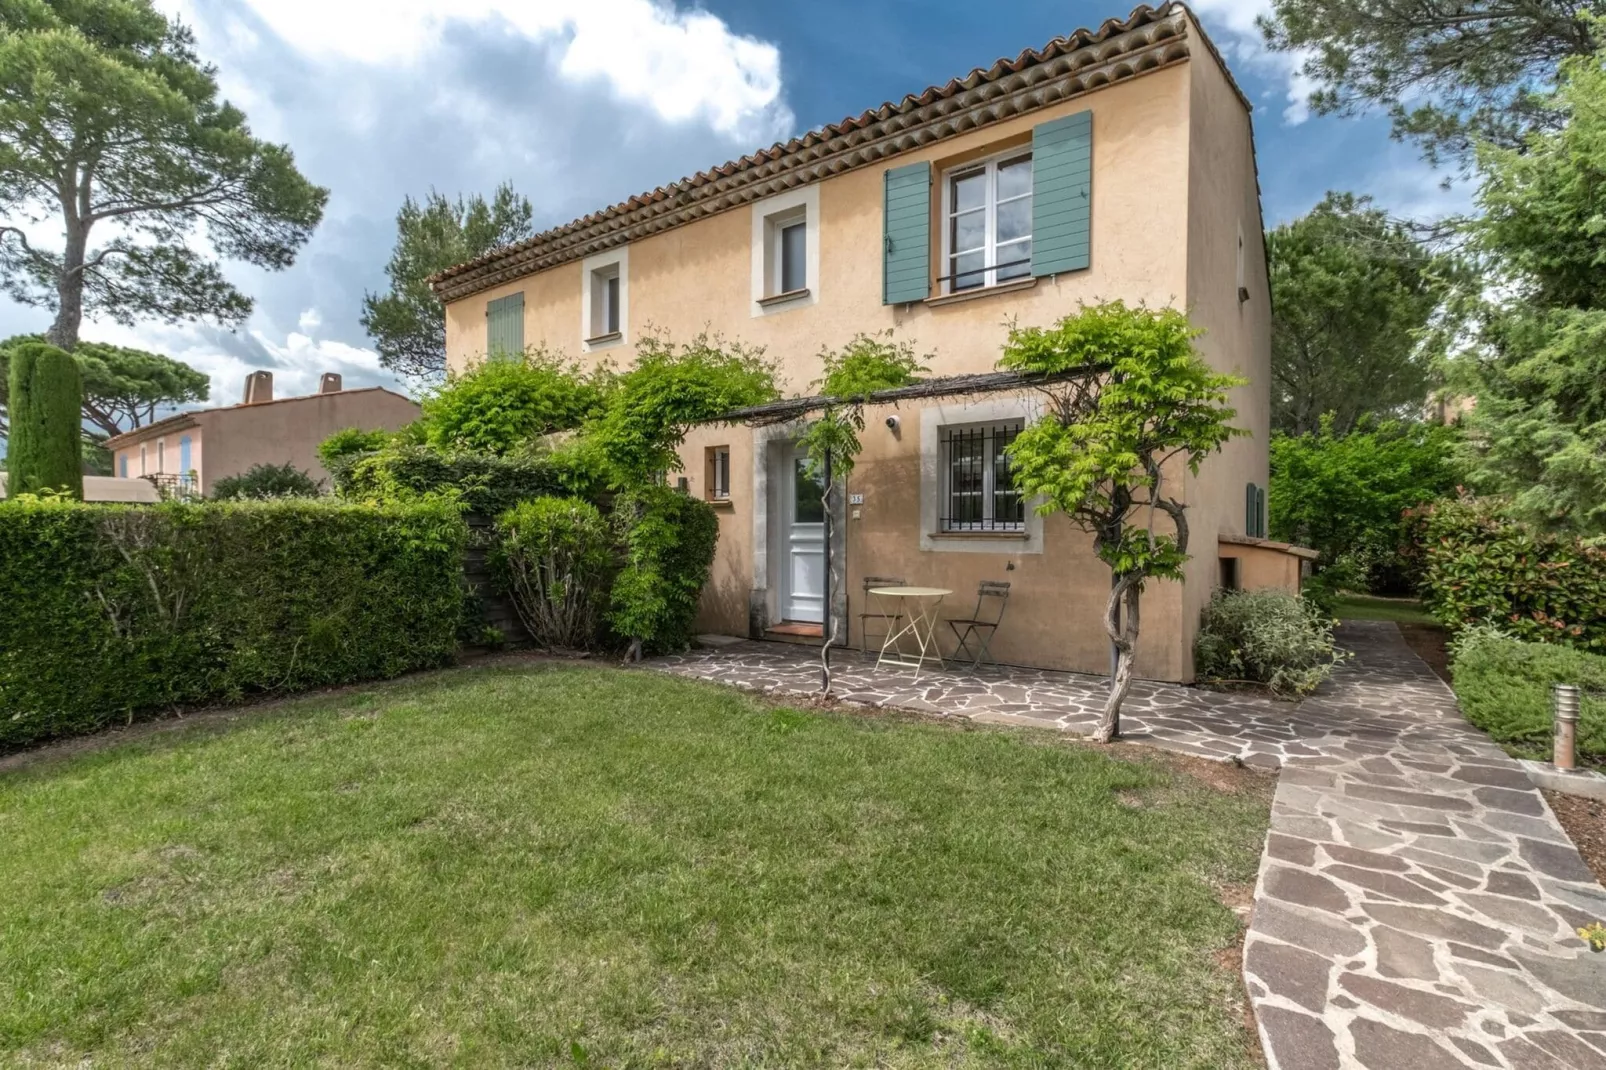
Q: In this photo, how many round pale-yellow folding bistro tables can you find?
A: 1